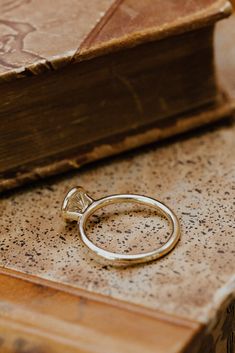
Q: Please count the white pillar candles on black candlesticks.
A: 0